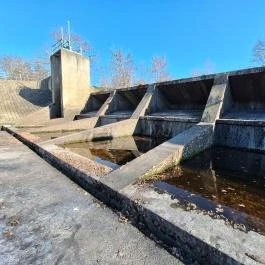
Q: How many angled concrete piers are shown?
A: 3